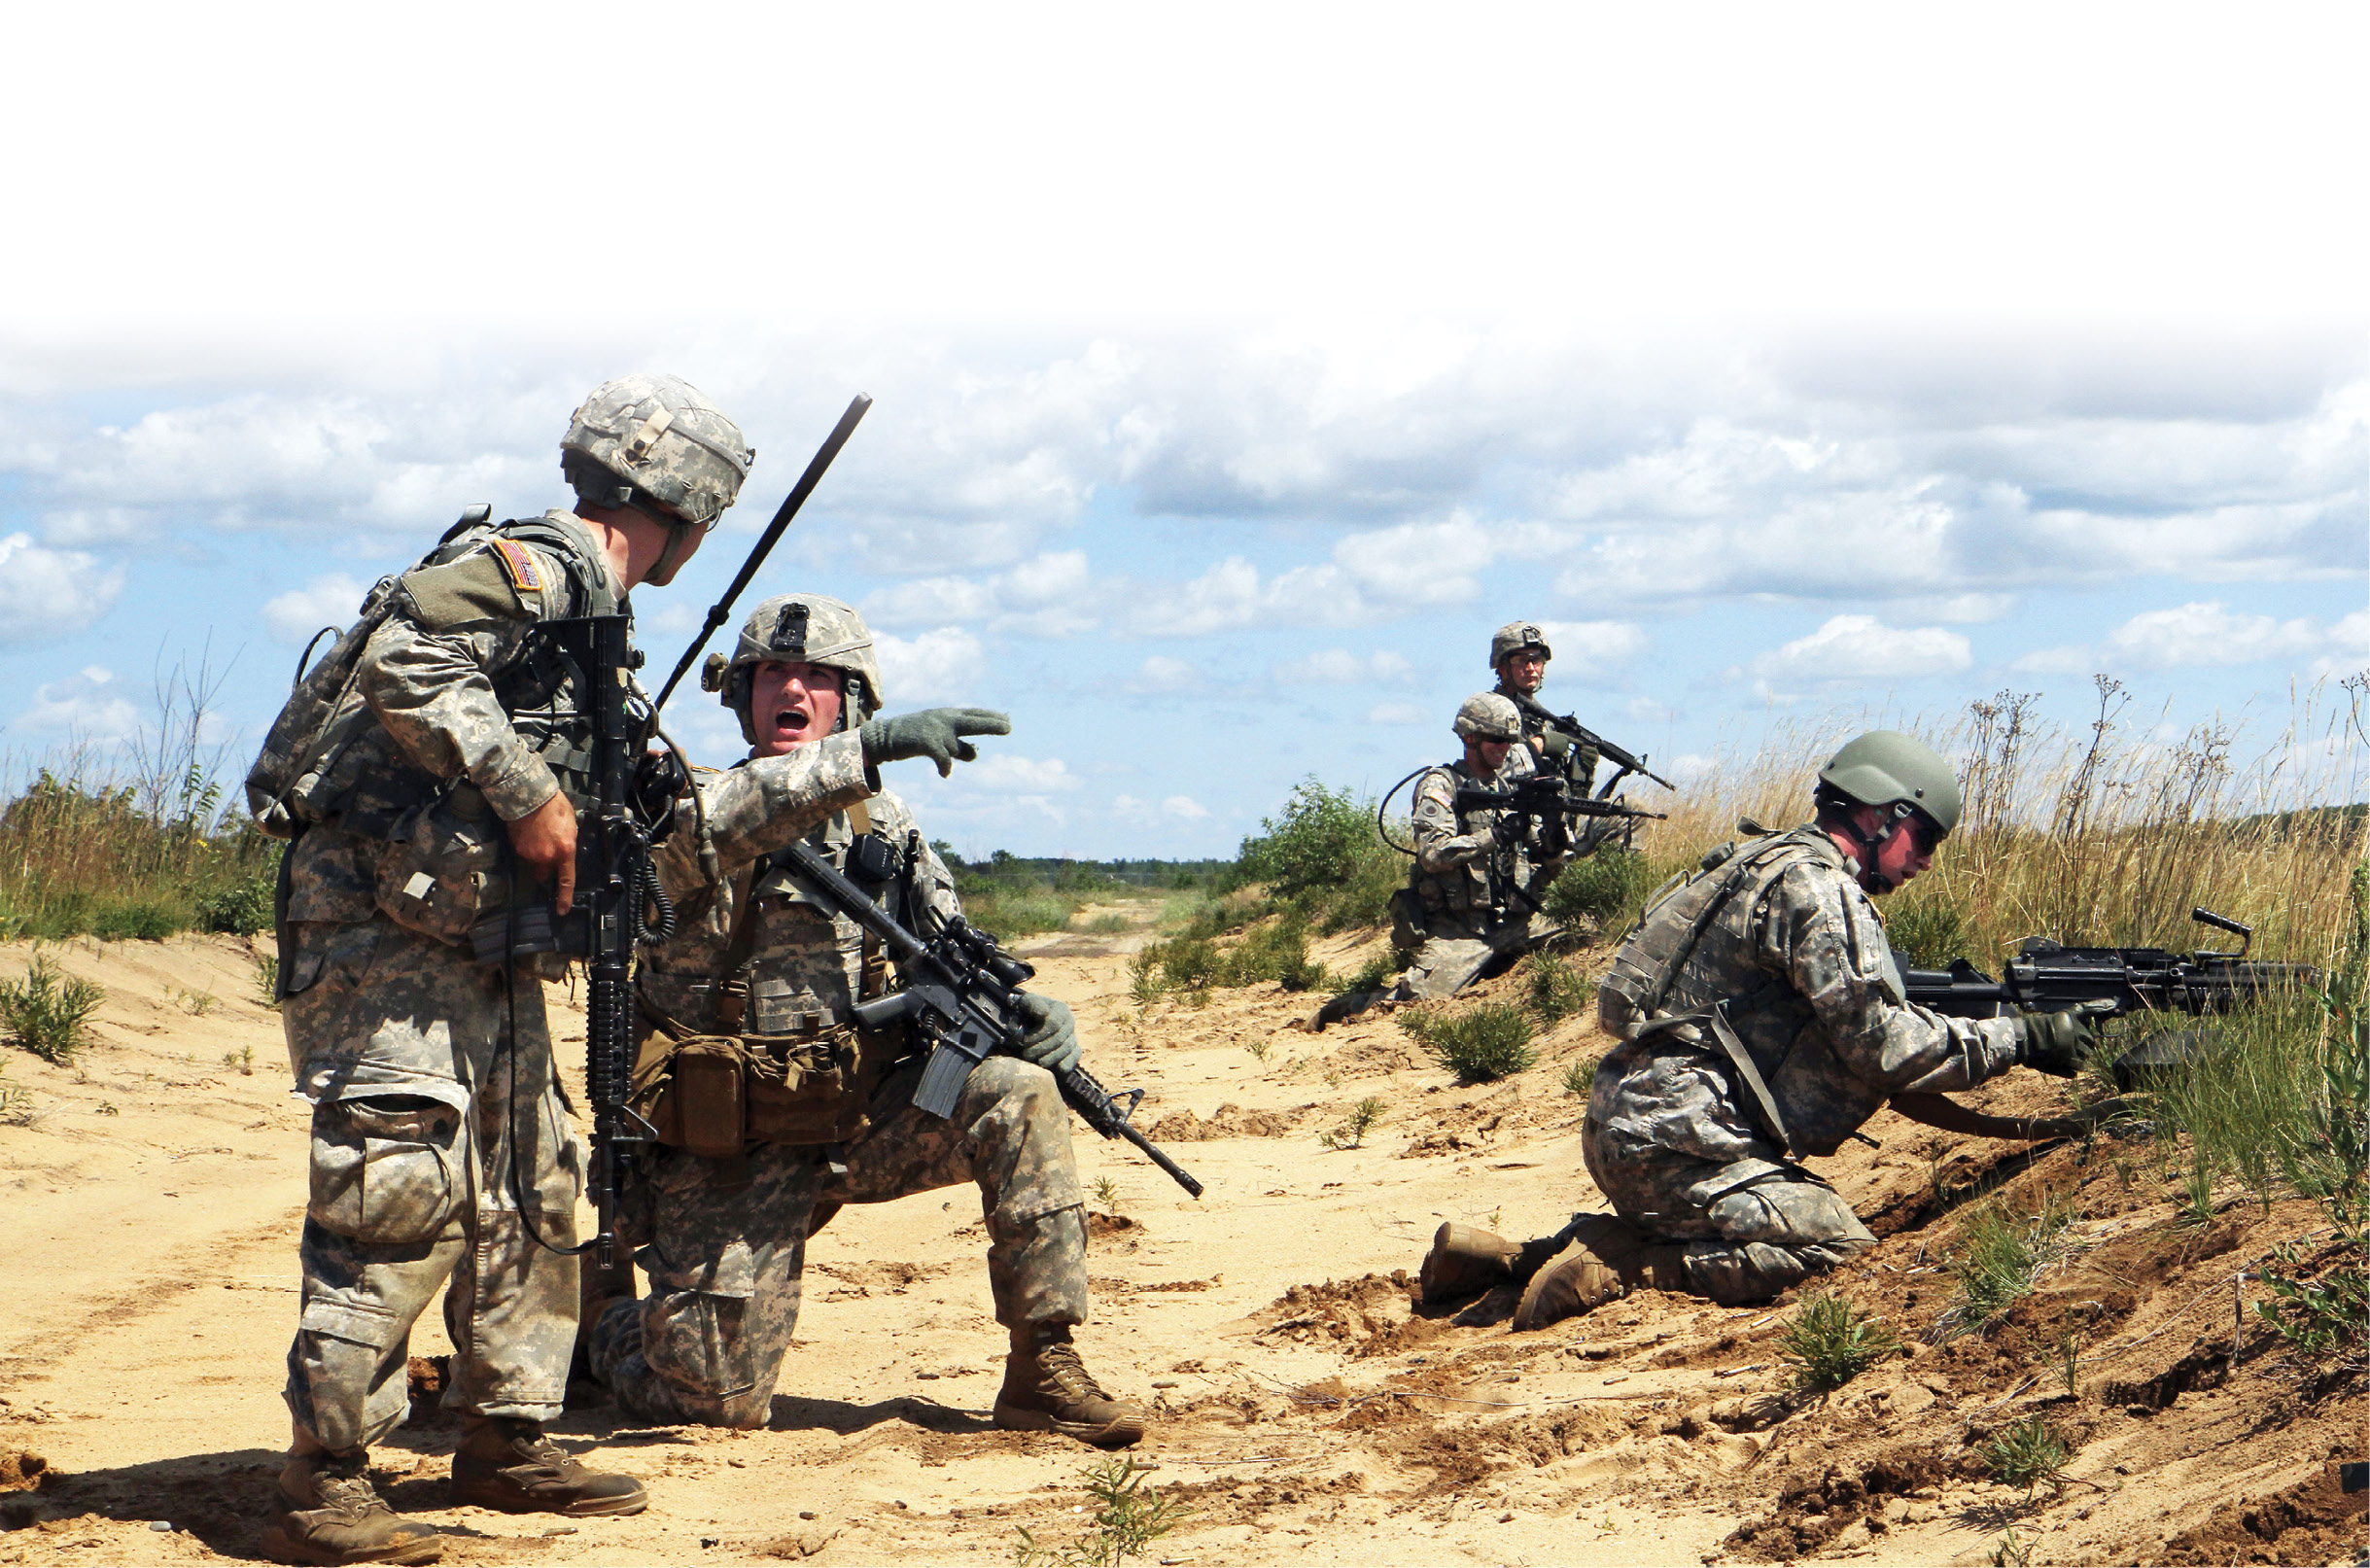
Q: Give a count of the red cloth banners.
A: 0